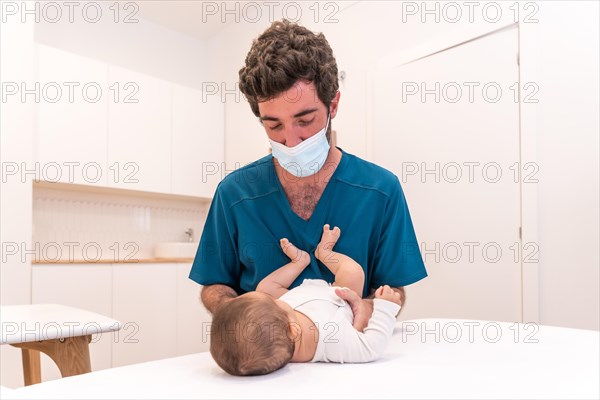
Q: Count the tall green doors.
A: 0